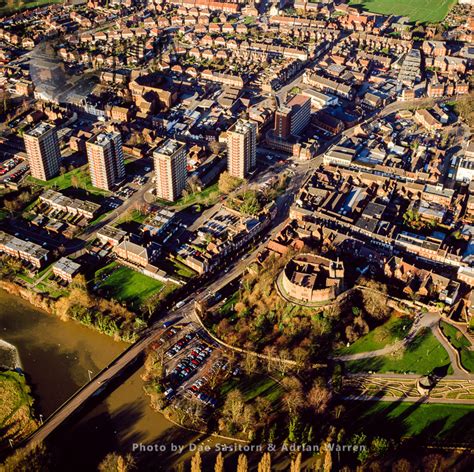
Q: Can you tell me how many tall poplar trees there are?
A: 7